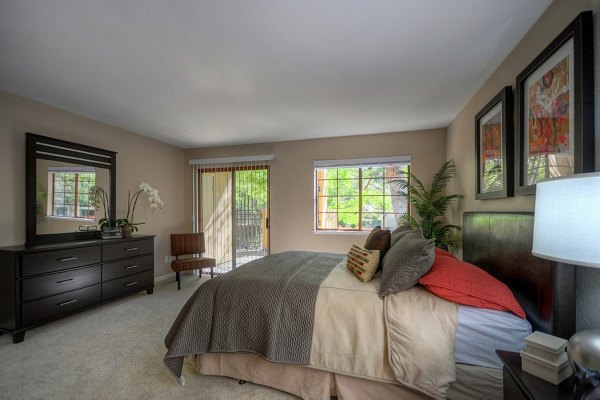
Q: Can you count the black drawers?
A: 6